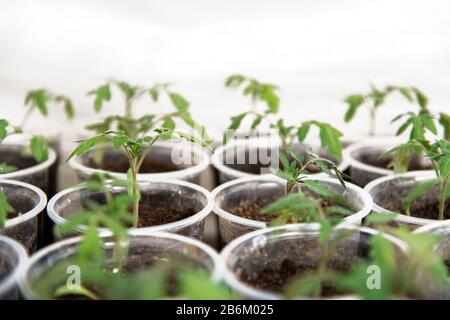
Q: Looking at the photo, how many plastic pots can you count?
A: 12